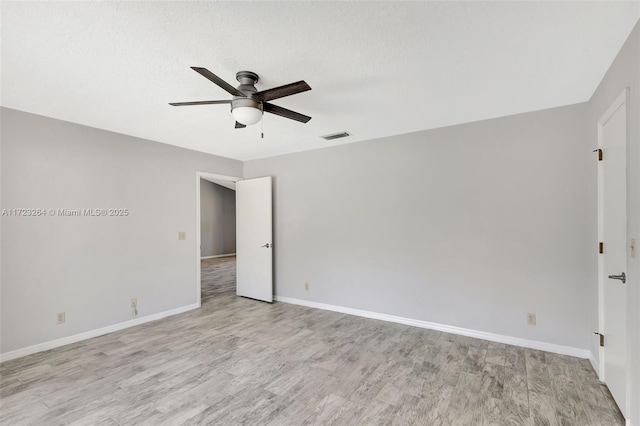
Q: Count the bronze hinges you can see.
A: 3